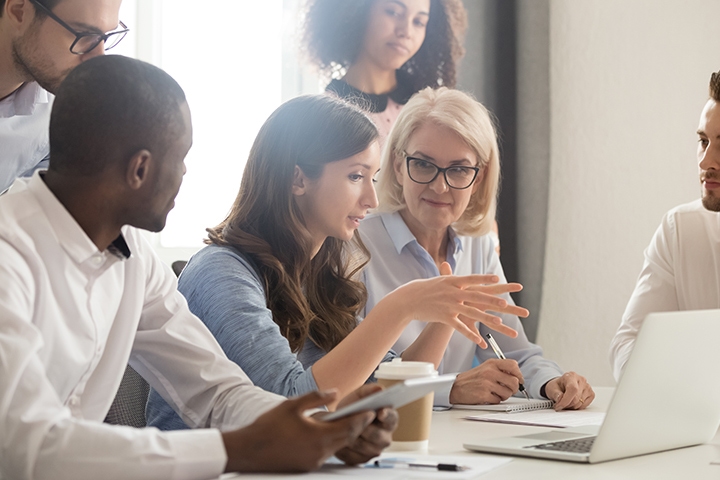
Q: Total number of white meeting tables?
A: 1